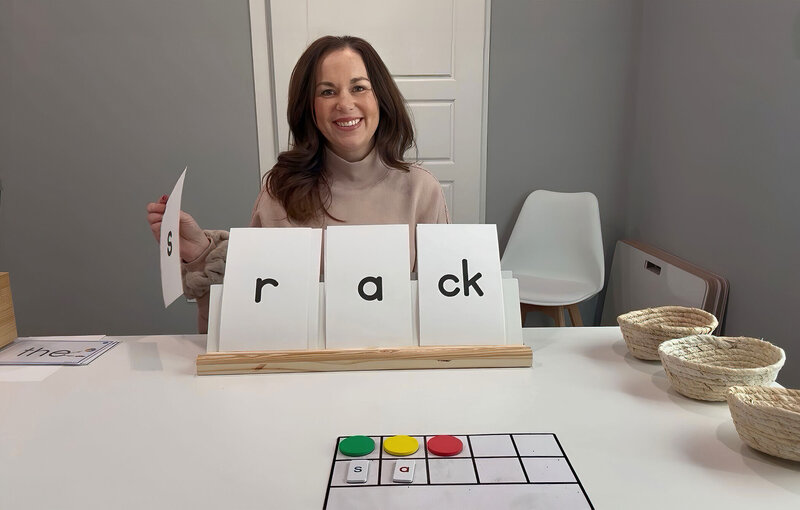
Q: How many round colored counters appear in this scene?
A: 3